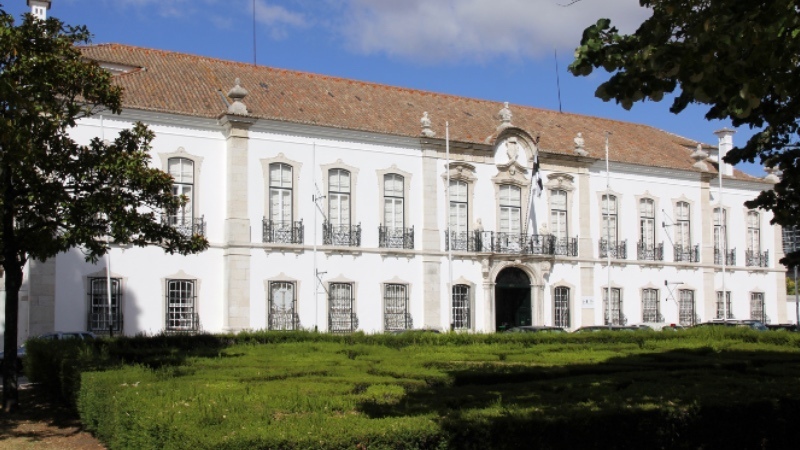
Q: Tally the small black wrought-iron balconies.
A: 9